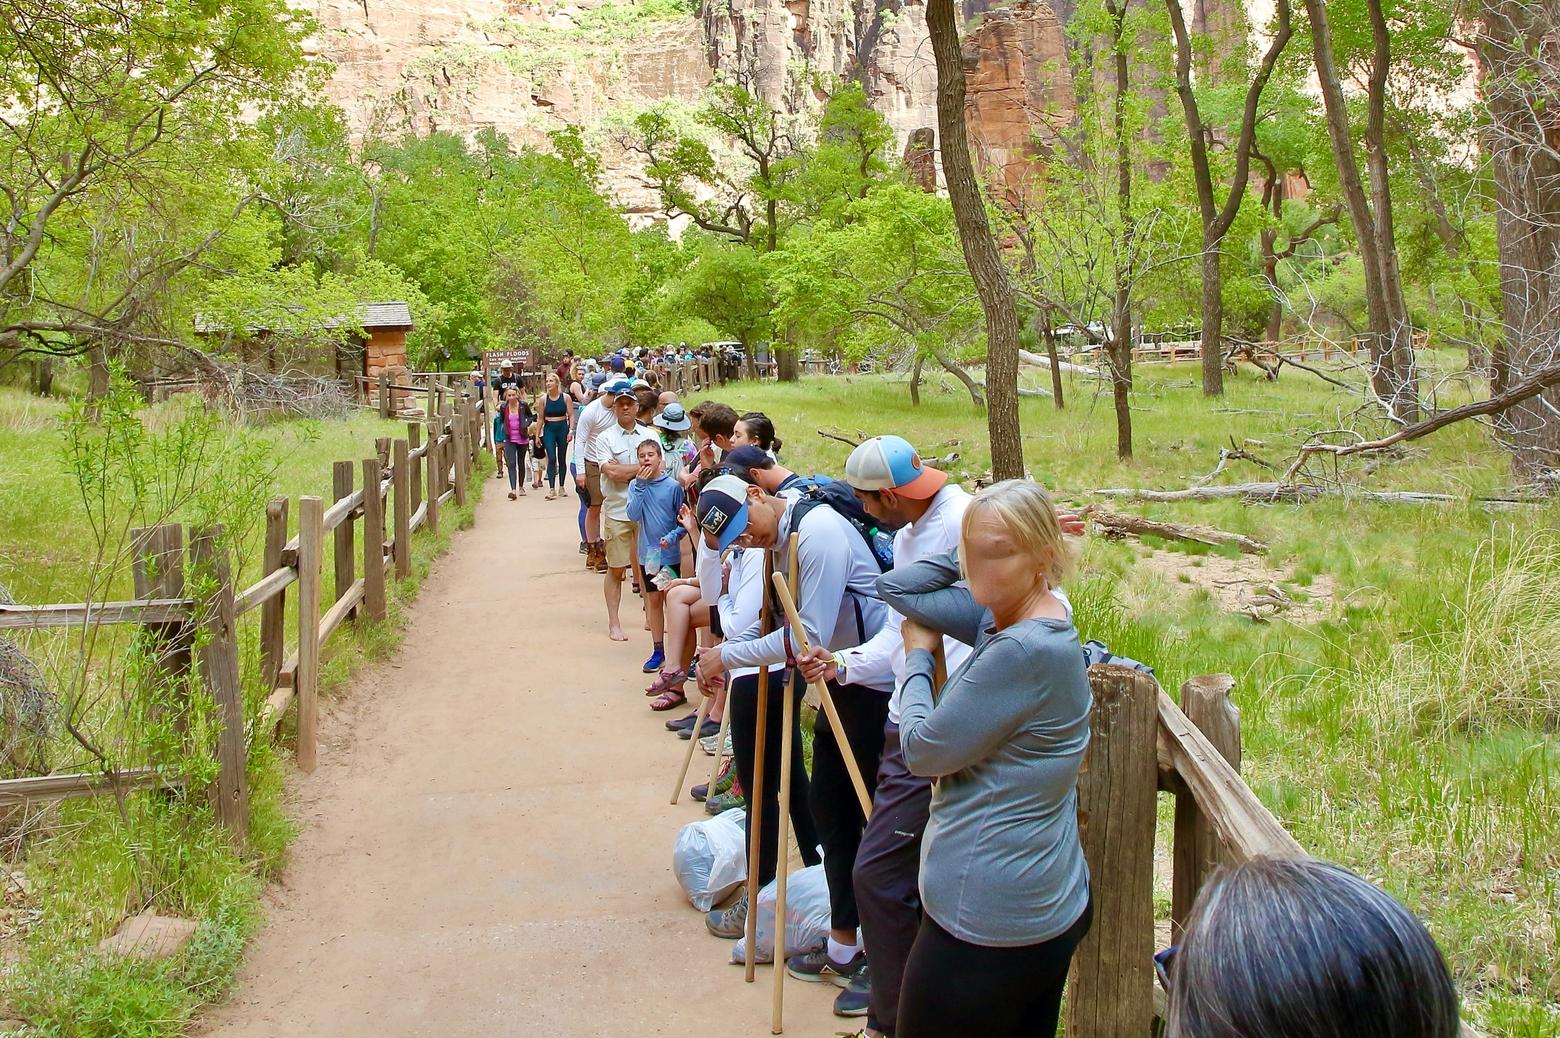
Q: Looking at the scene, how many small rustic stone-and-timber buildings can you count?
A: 1